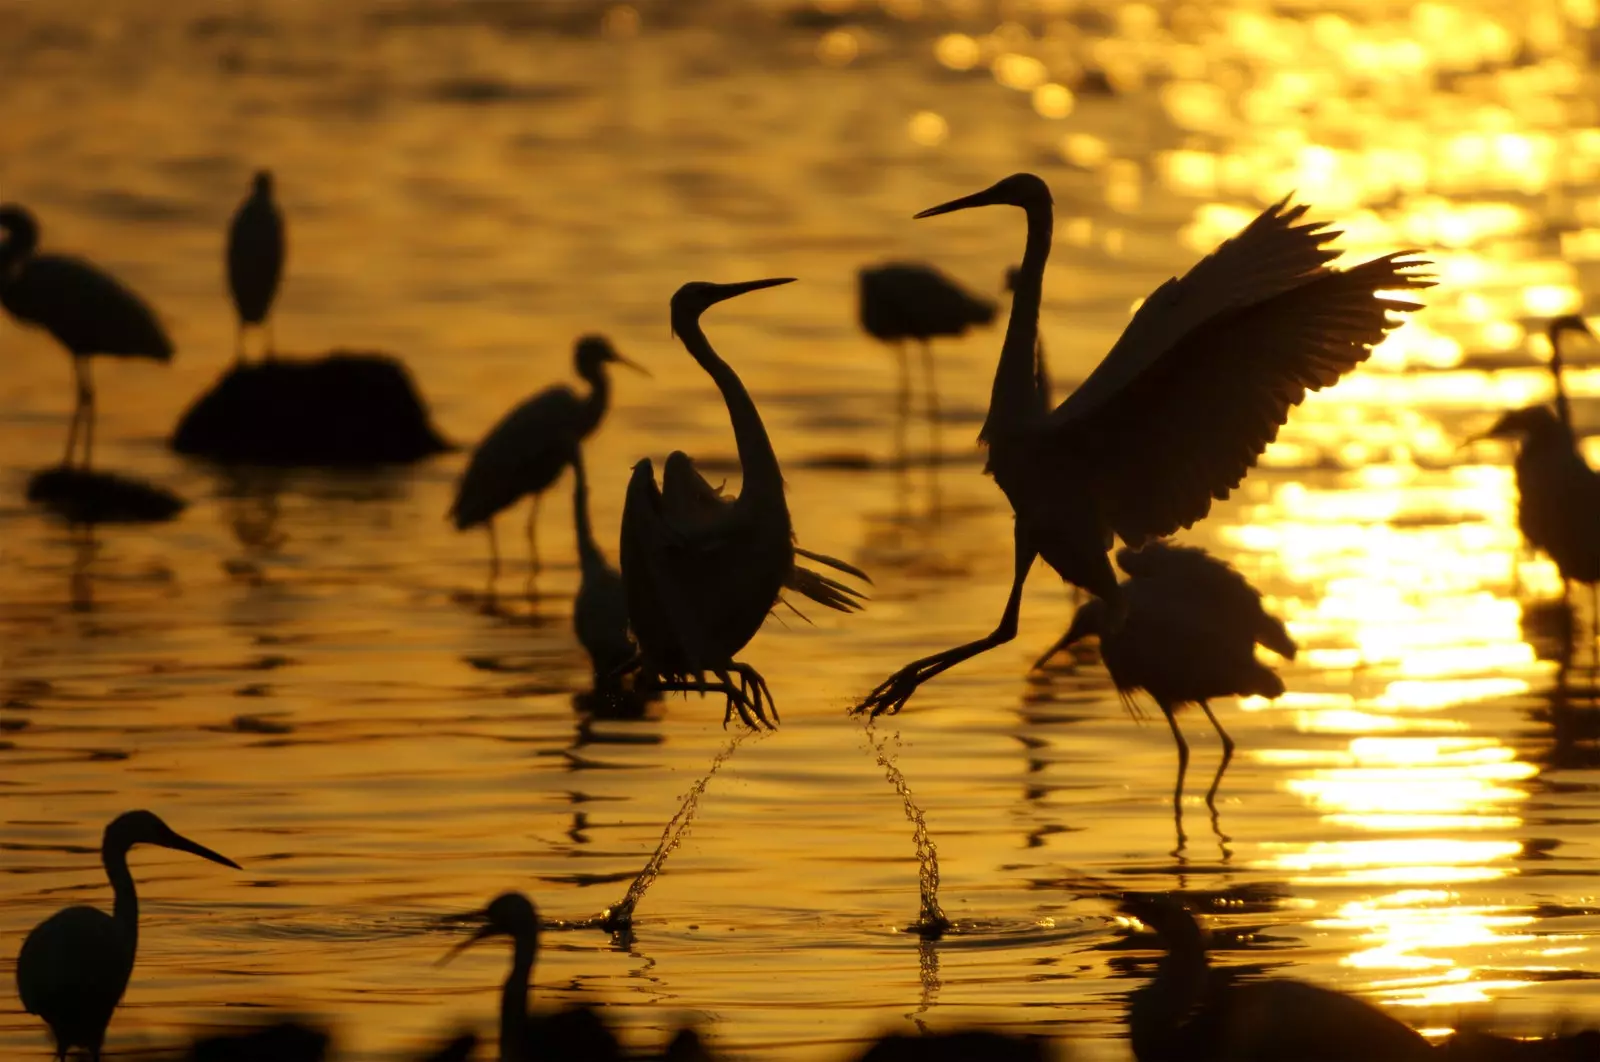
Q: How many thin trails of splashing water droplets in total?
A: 2